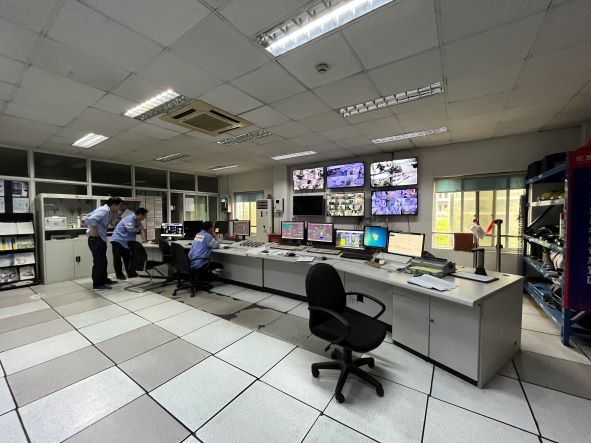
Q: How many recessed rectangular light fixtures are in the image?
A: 9